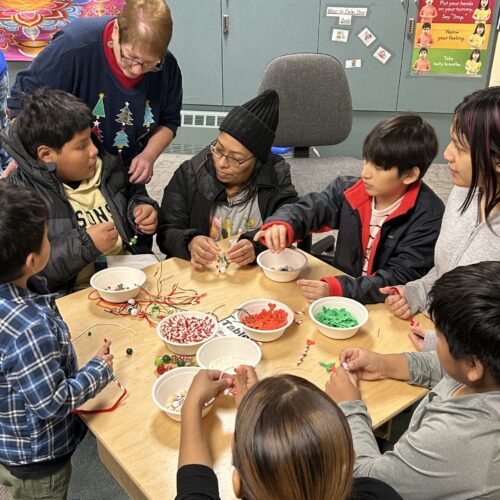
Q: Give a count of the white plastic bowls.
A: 7